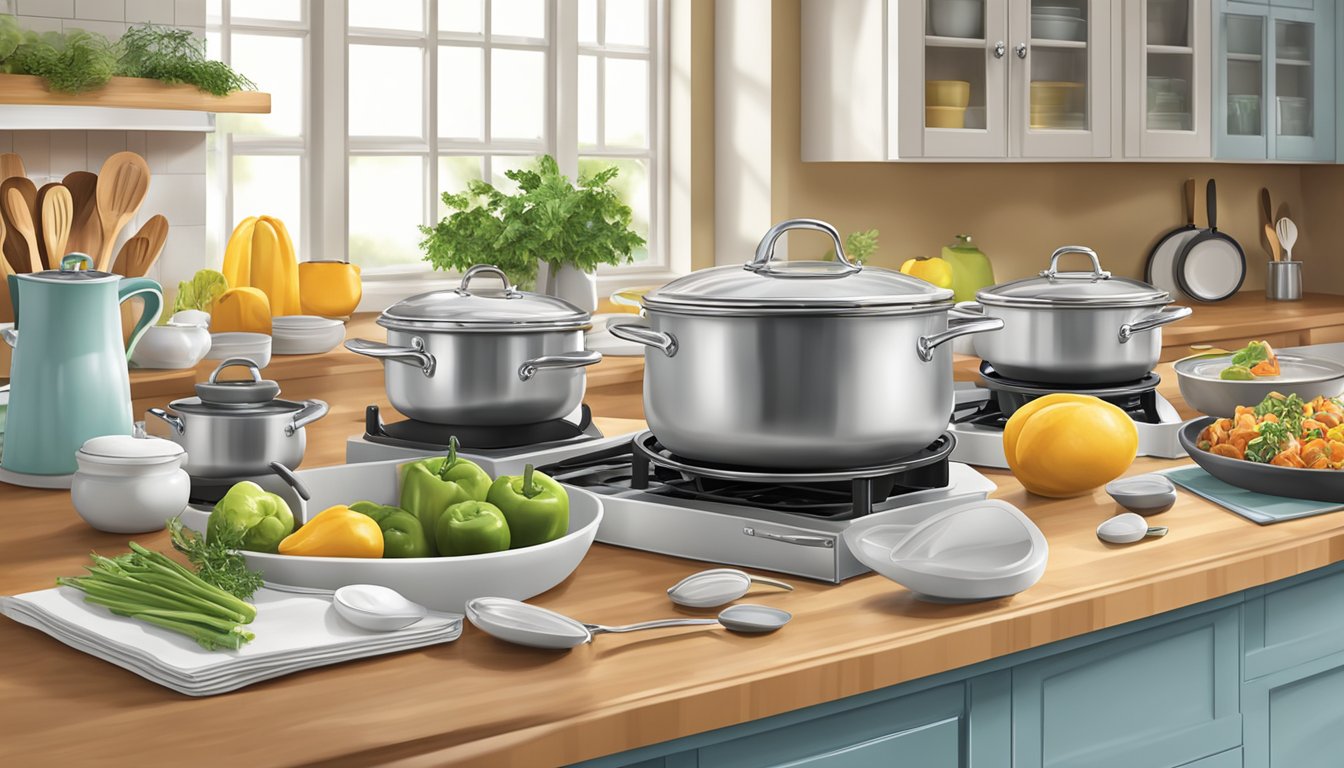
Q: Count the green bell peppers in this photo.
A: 5